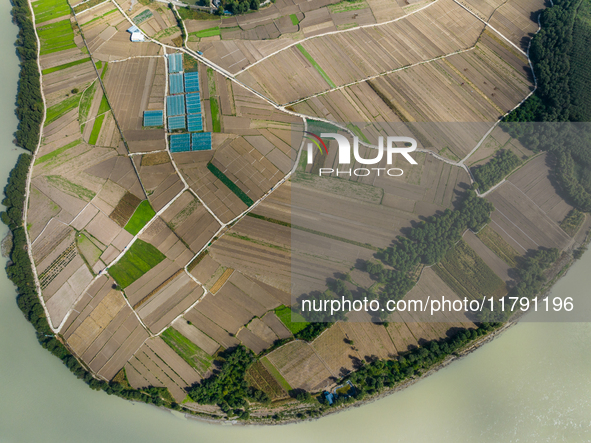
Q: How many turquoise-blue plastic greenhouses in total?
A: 10